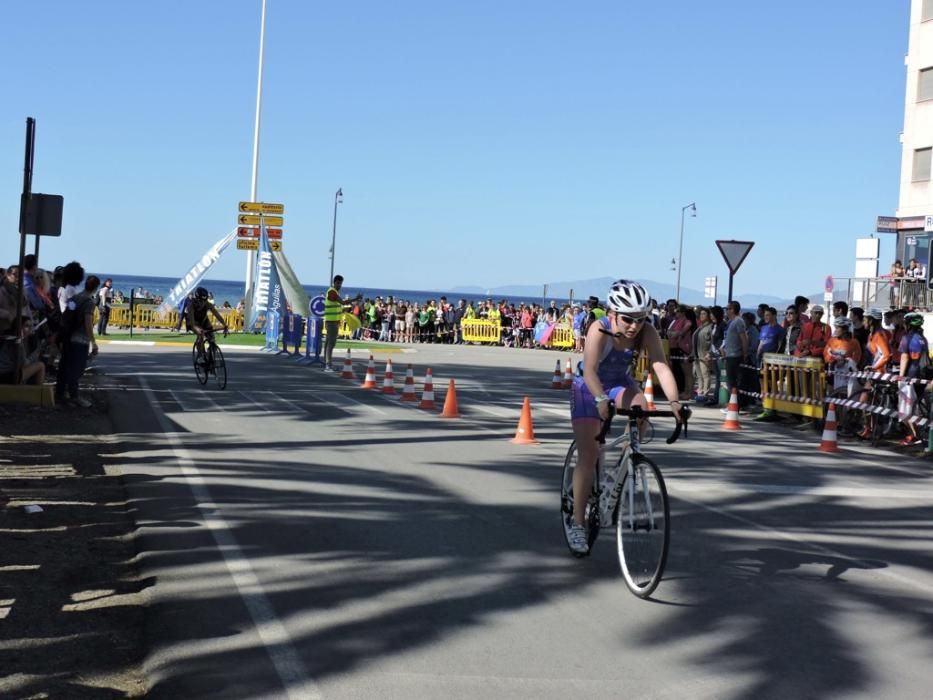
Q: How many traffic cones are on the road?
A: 12